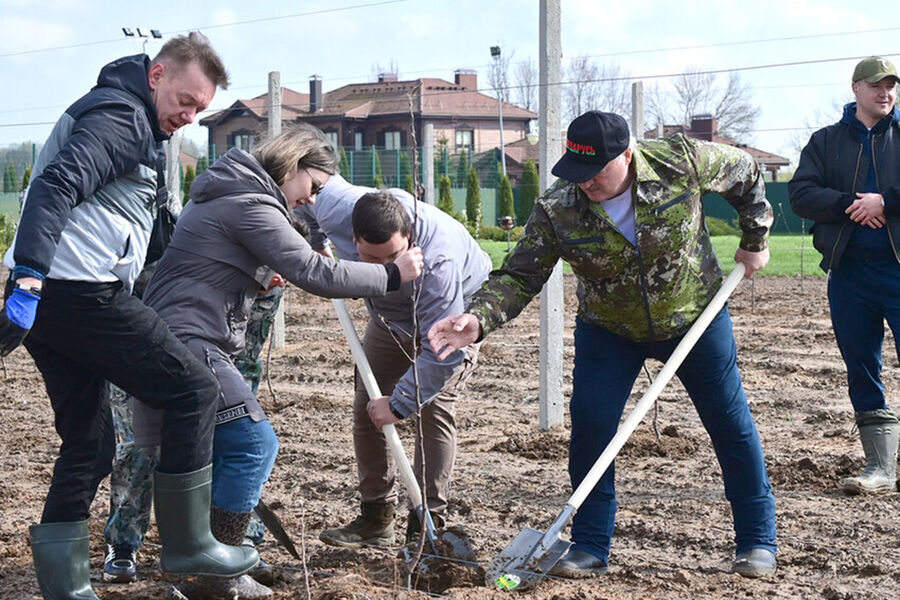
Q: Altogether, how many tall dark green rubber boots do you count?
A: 2